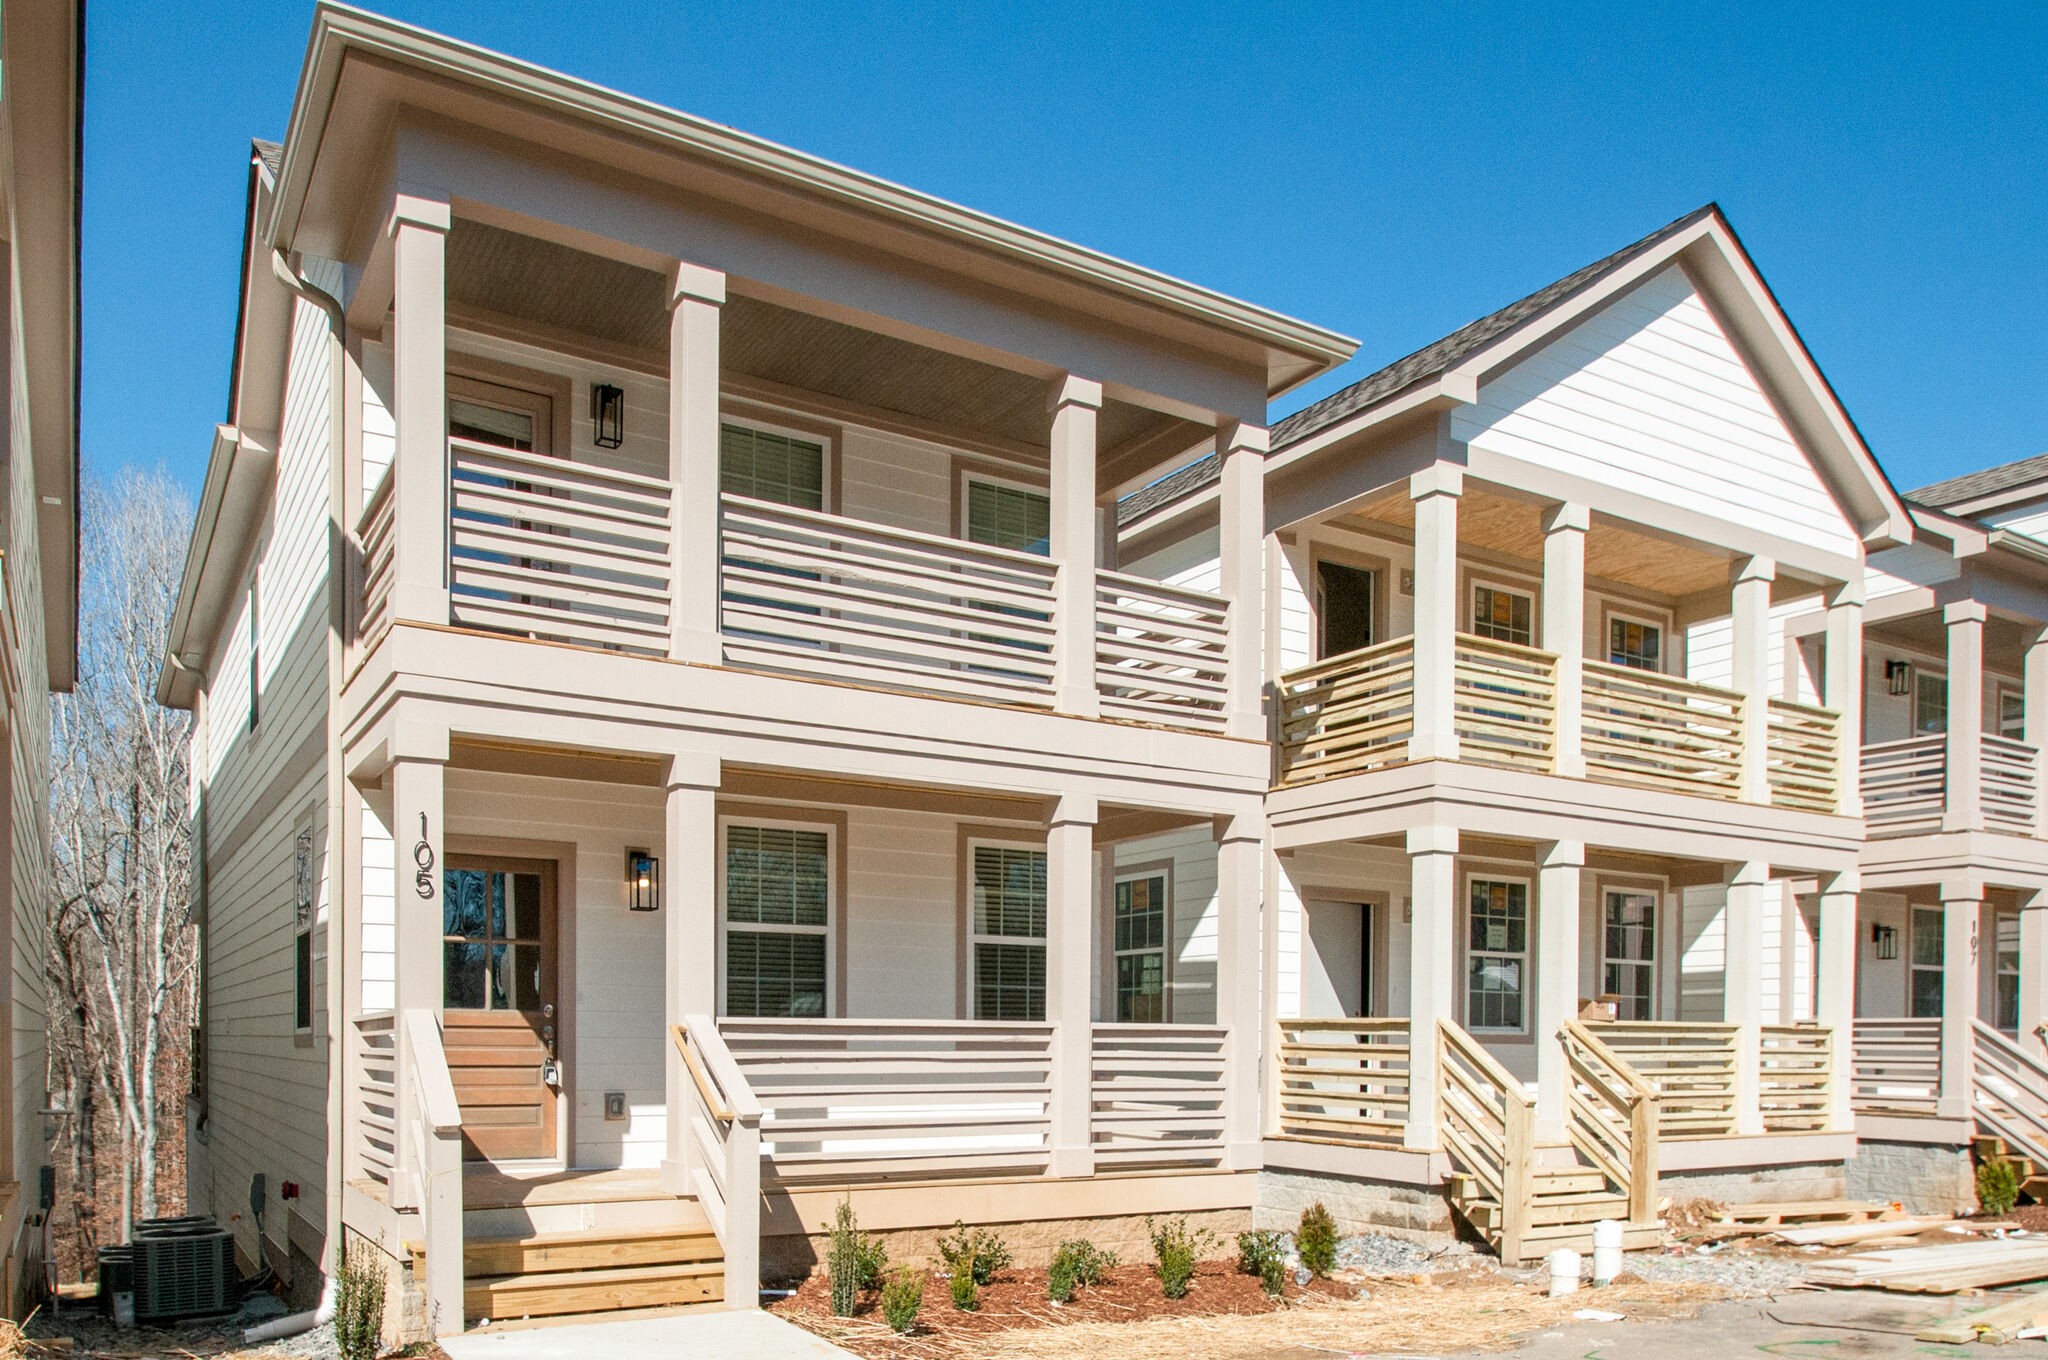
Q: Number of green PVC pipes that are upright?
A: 0